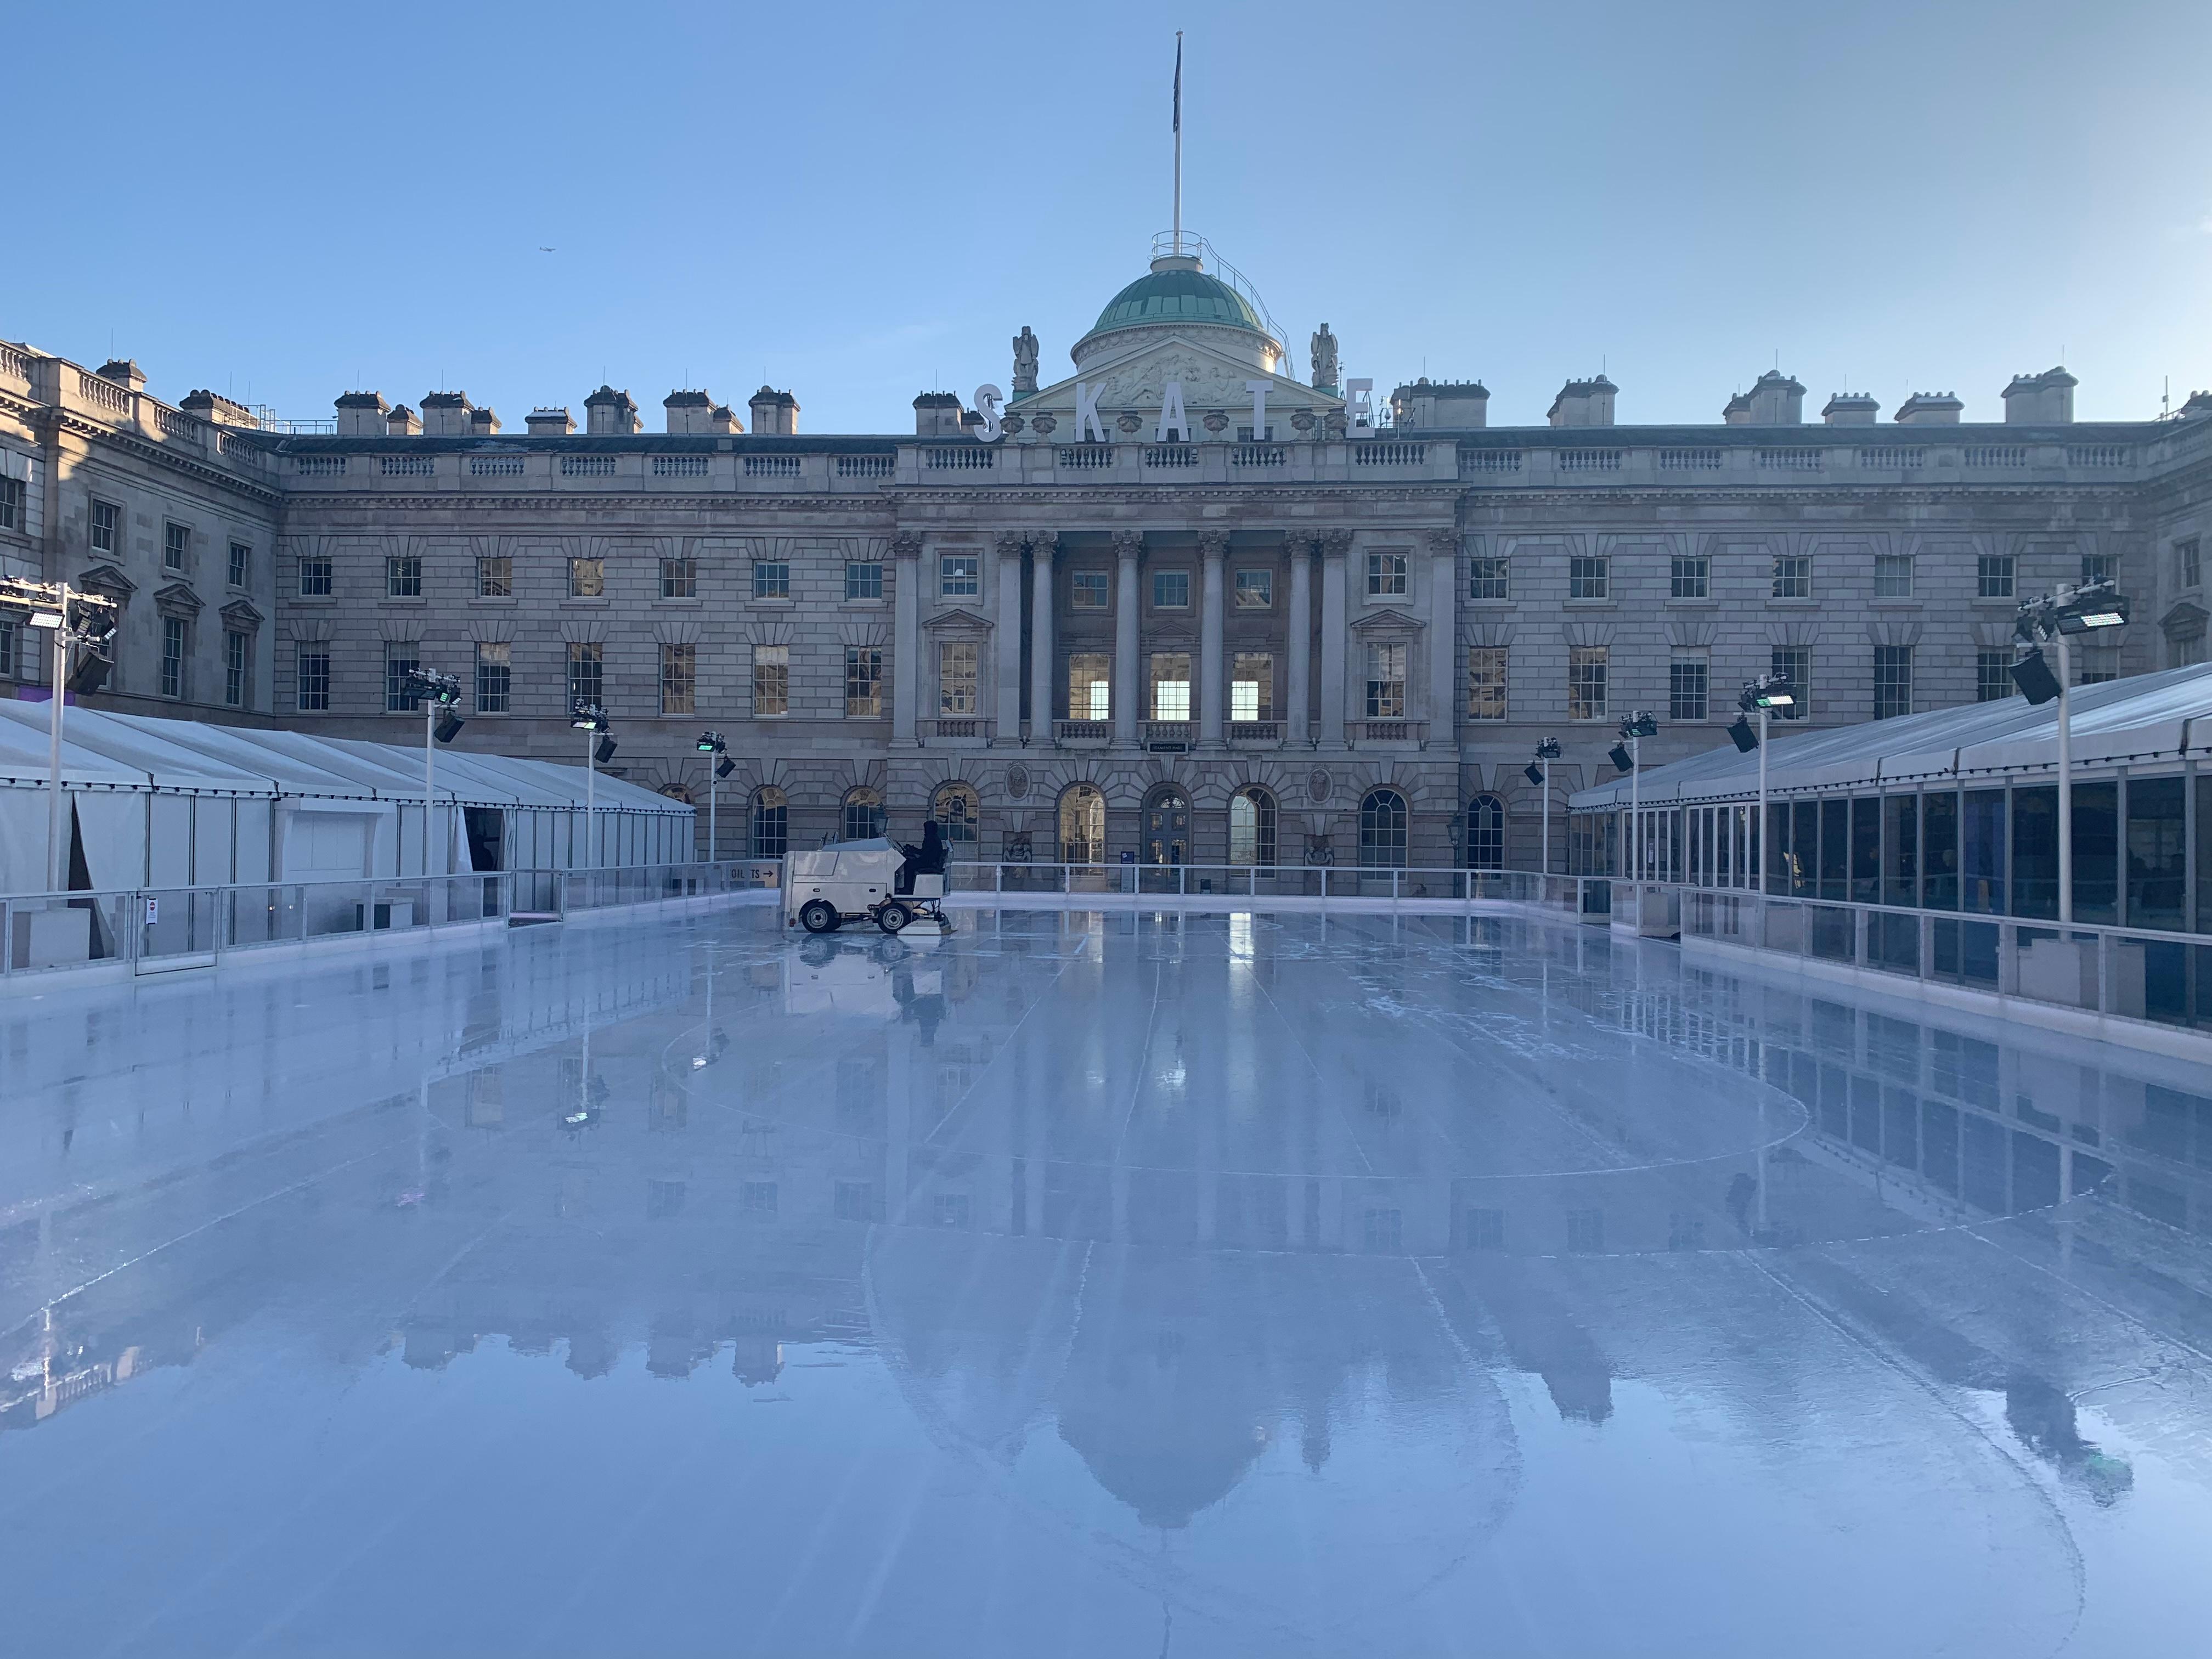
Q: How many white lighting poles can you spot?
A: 8